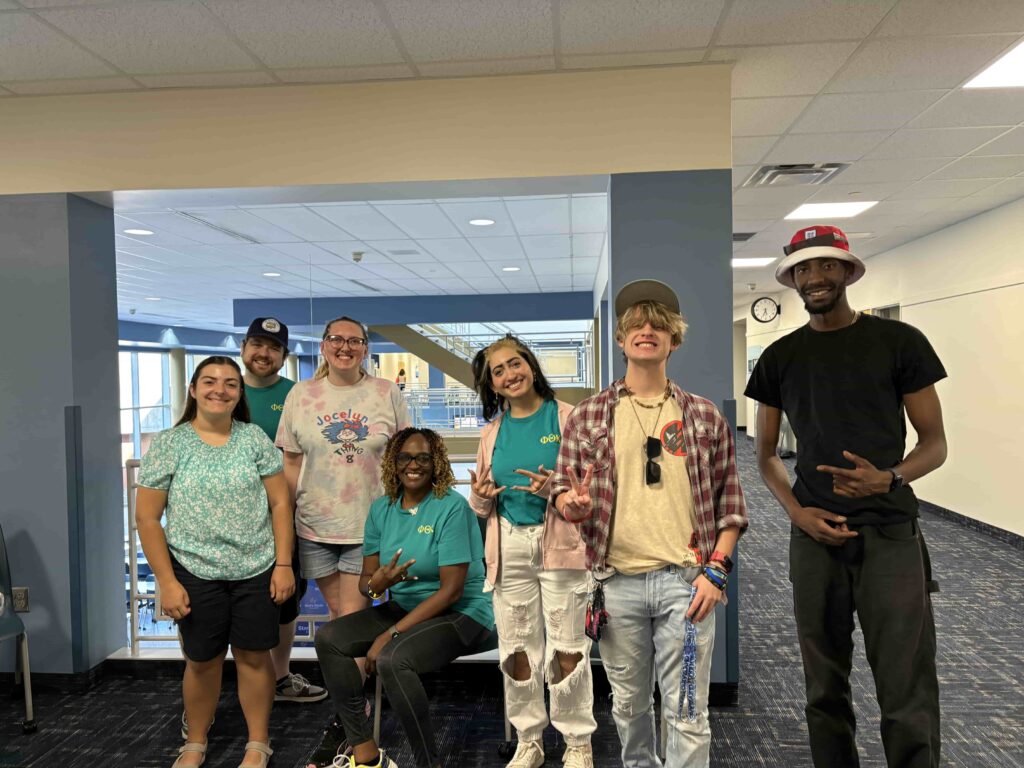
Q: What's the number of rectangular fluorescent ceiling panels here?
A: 3